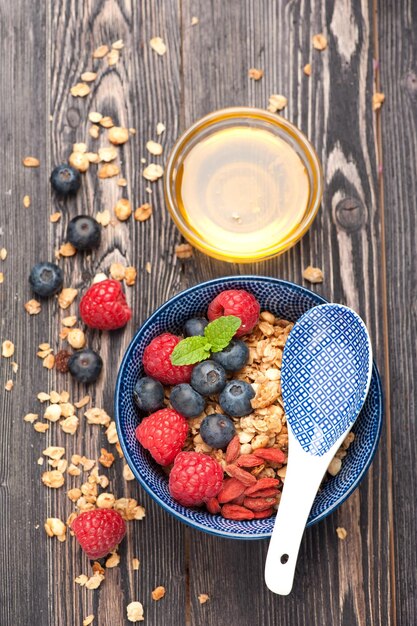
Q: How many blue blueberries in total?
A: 11